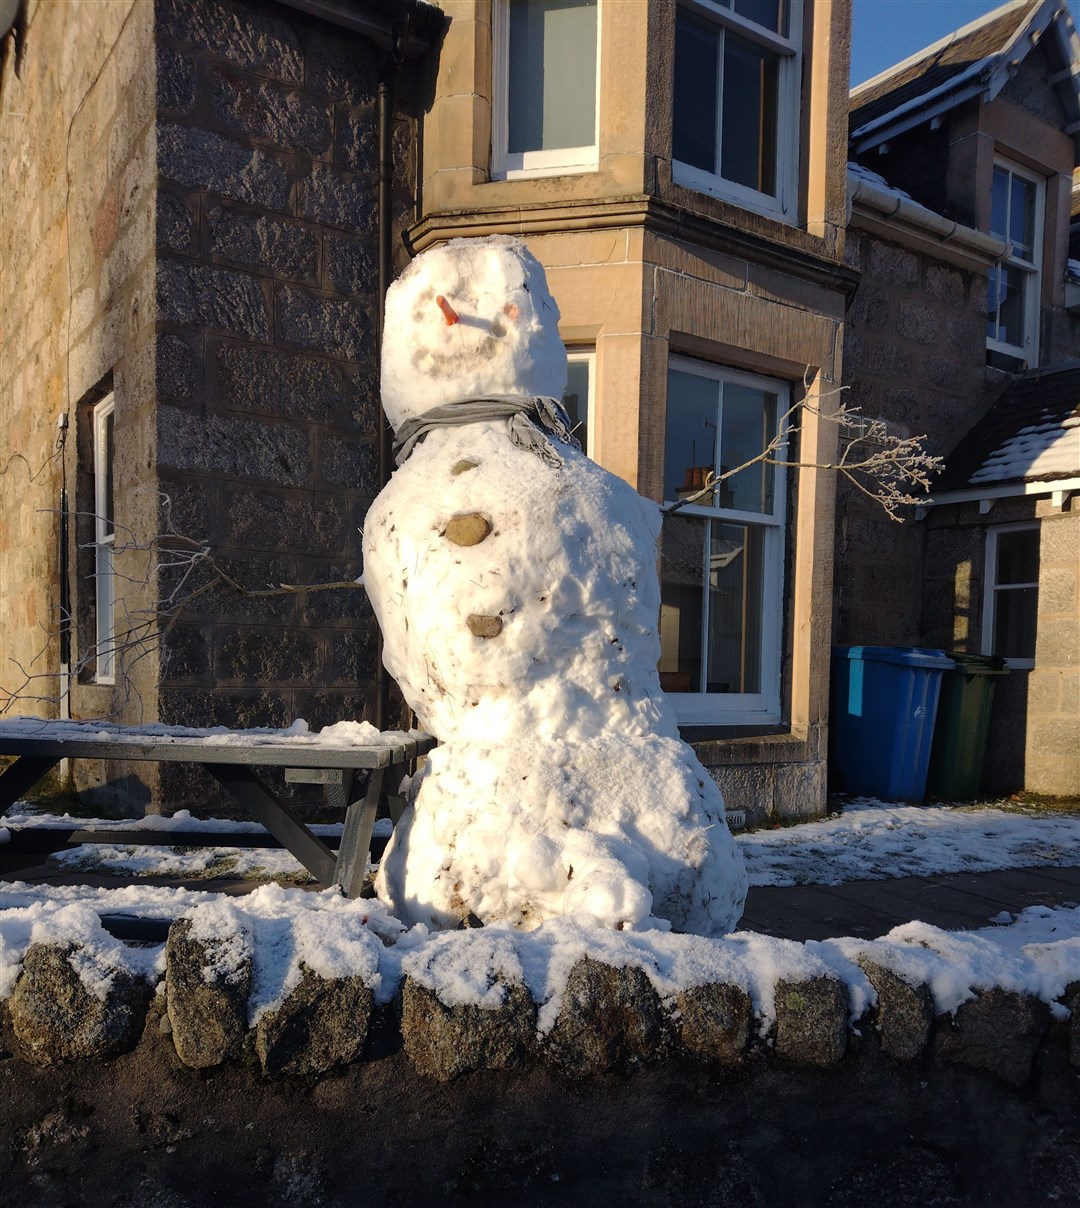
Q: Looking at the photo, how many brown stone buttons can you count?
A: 3